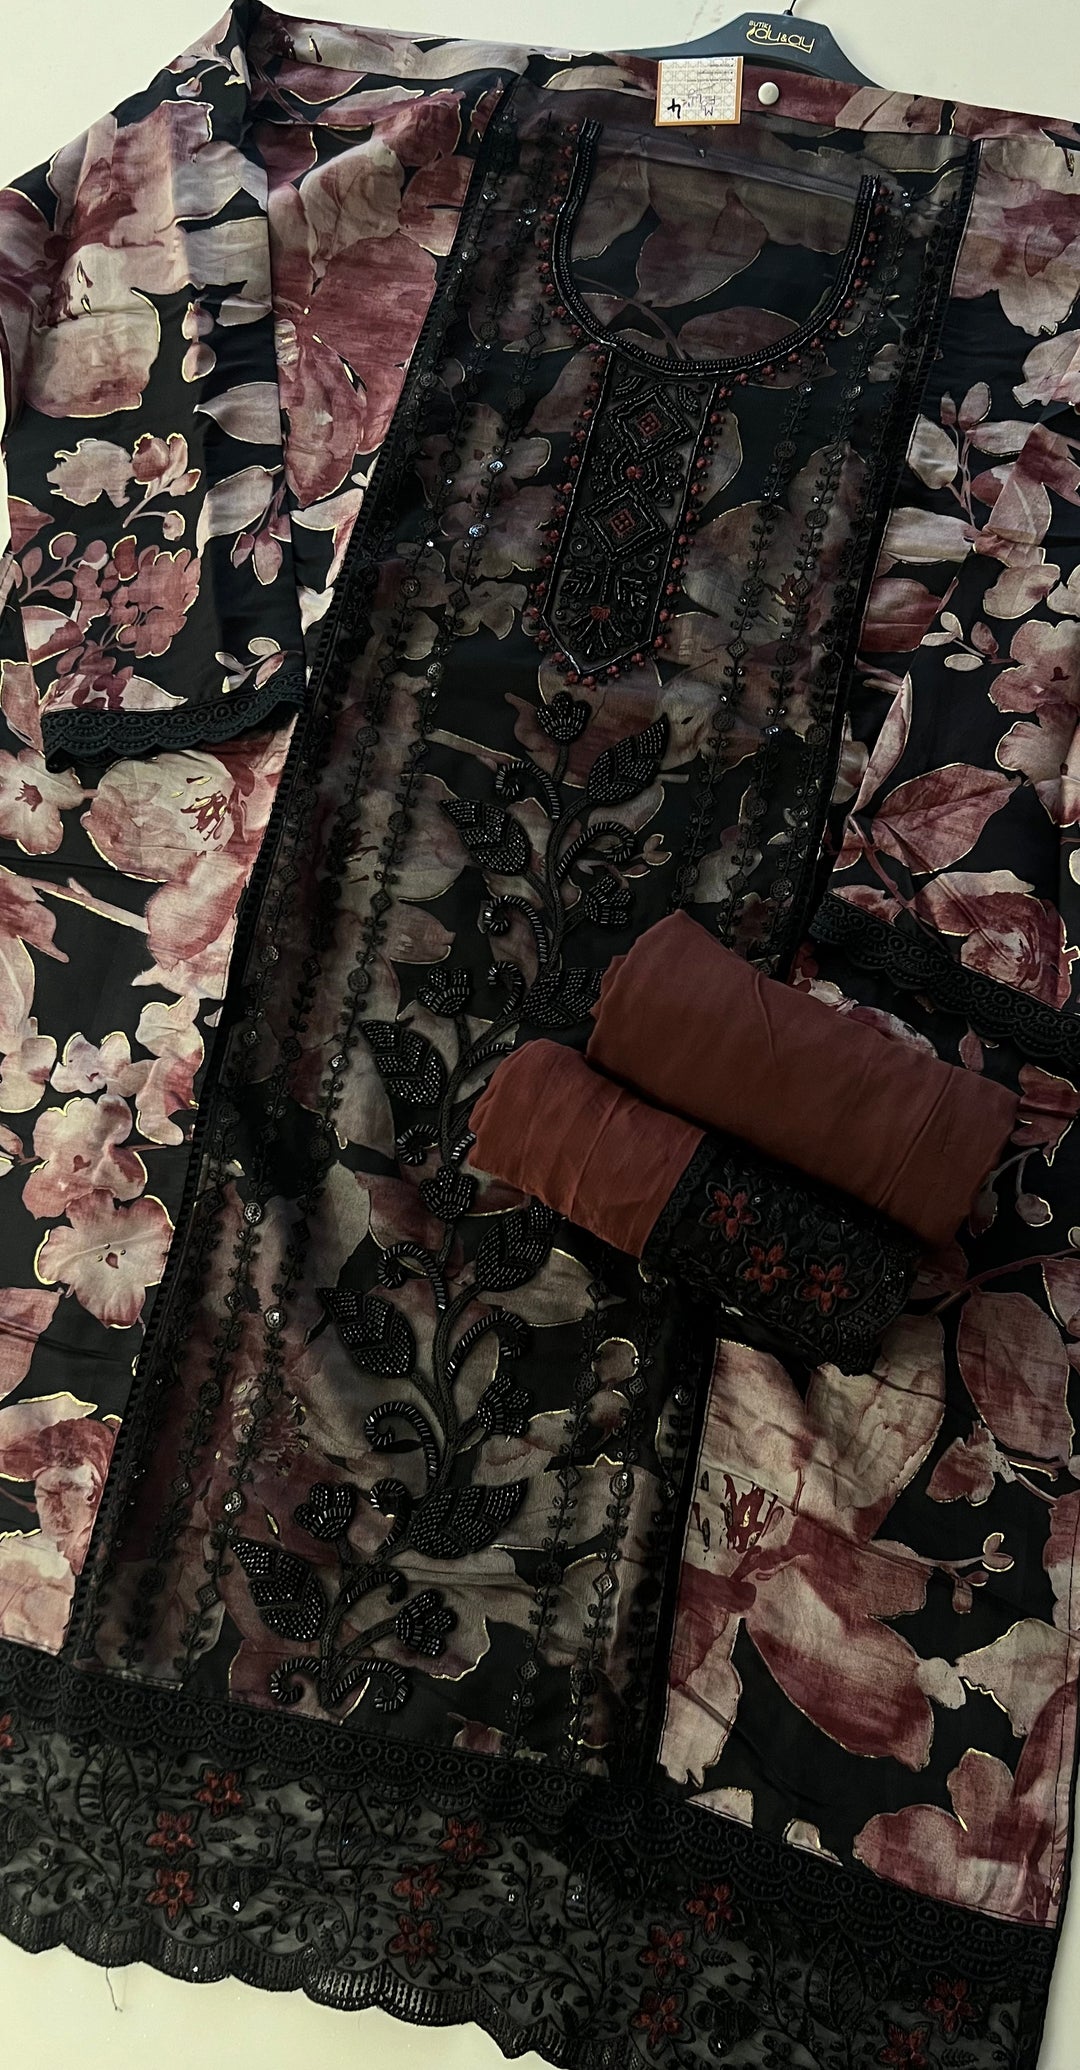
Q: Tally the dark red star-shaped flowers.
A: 15